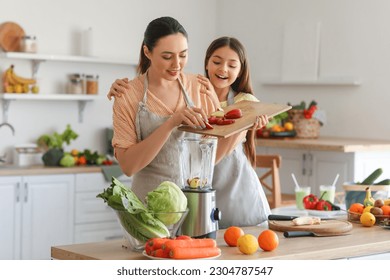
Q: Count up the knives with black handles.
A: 2